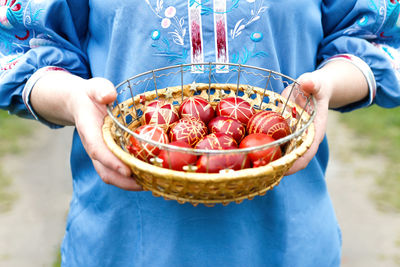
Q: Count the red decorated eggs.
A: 11